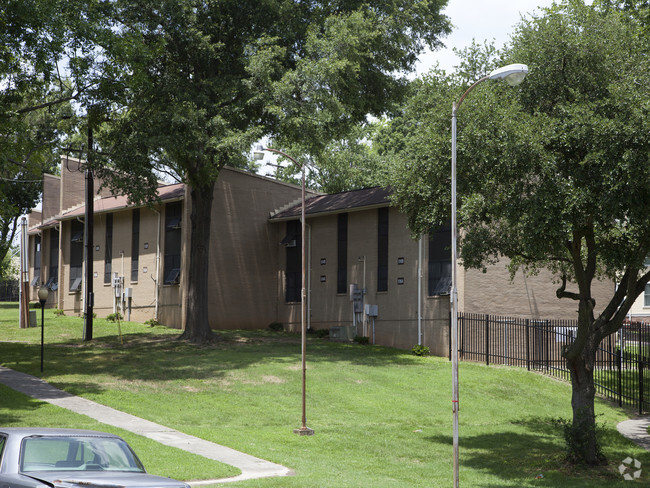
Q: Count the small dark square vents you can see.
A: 8